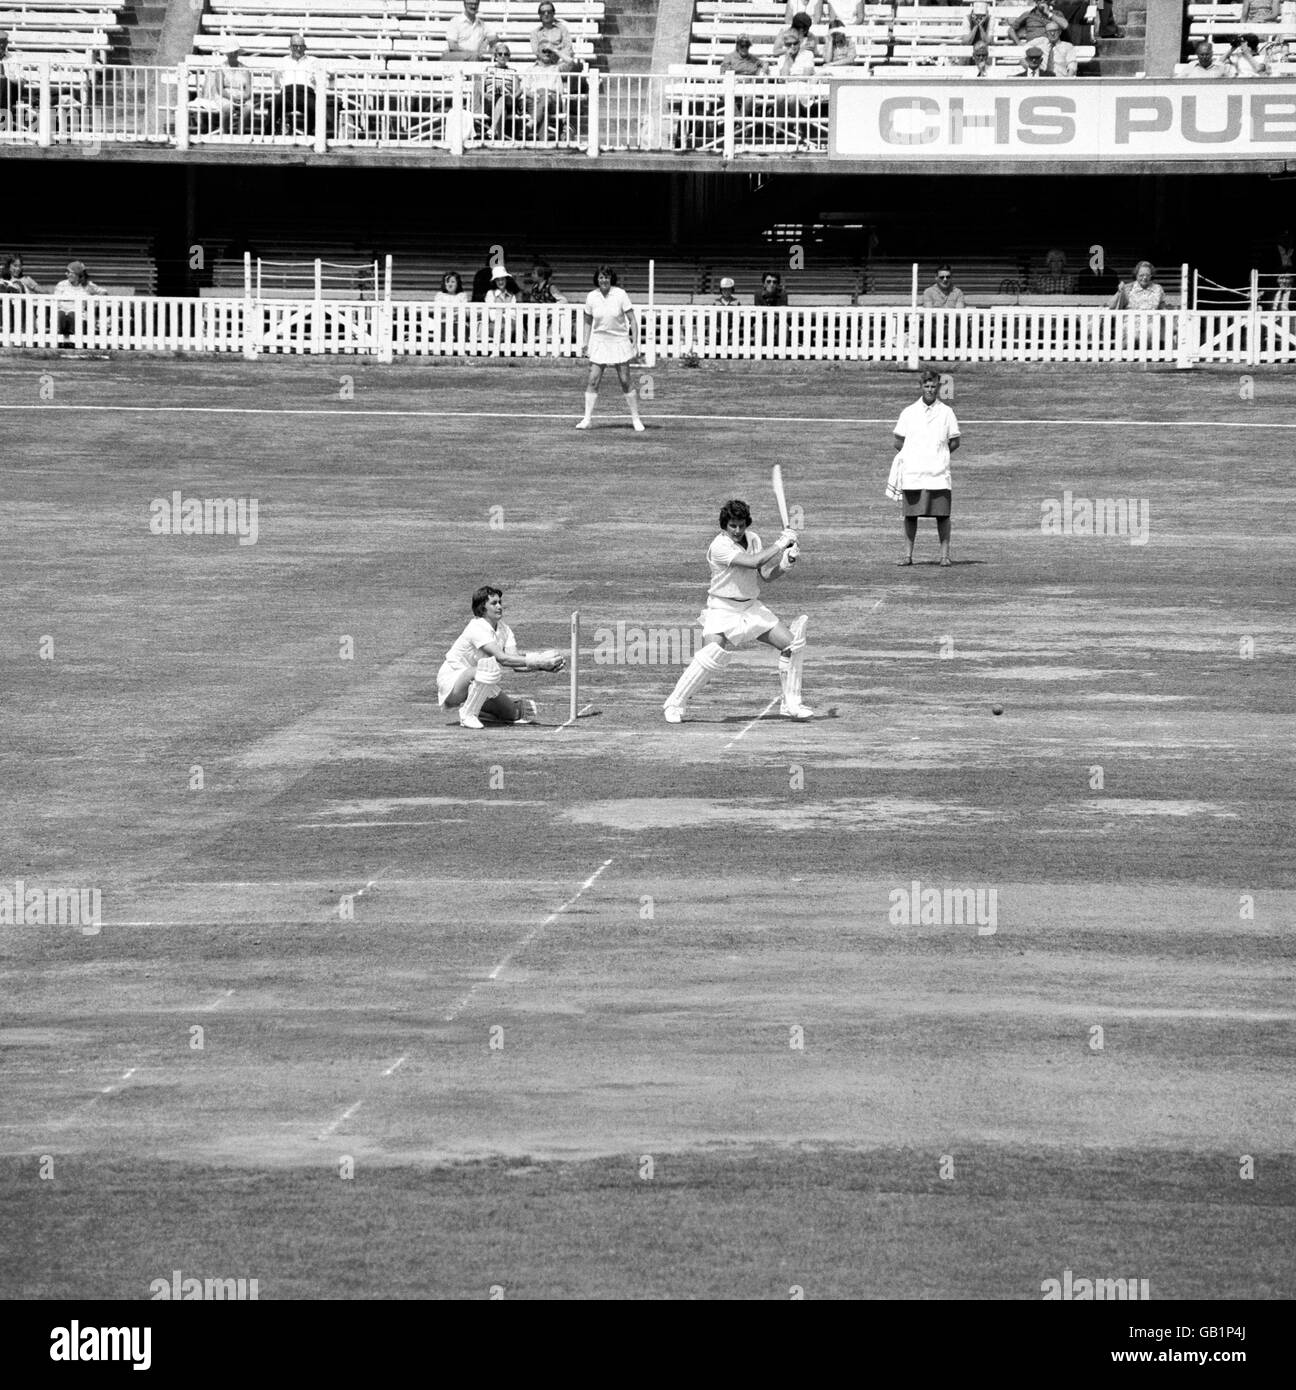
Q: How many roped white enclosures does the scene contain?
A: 2